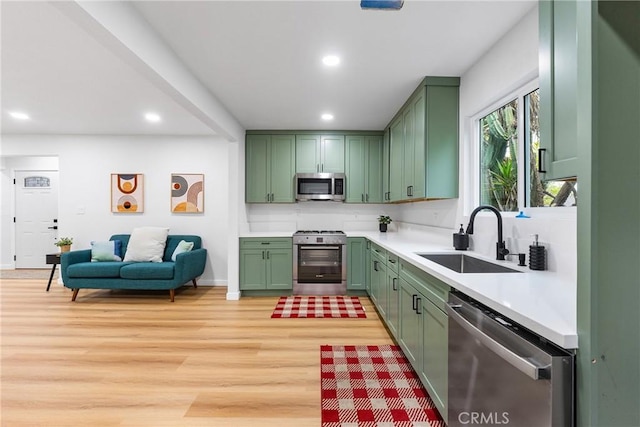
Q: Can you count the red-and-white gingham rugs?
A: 2